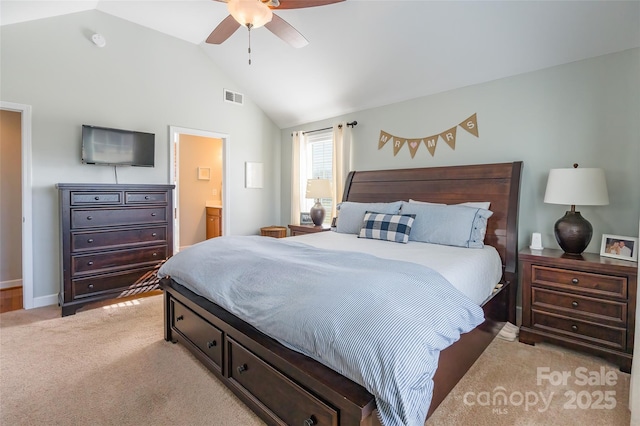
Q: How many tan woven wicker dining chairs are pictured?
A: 0